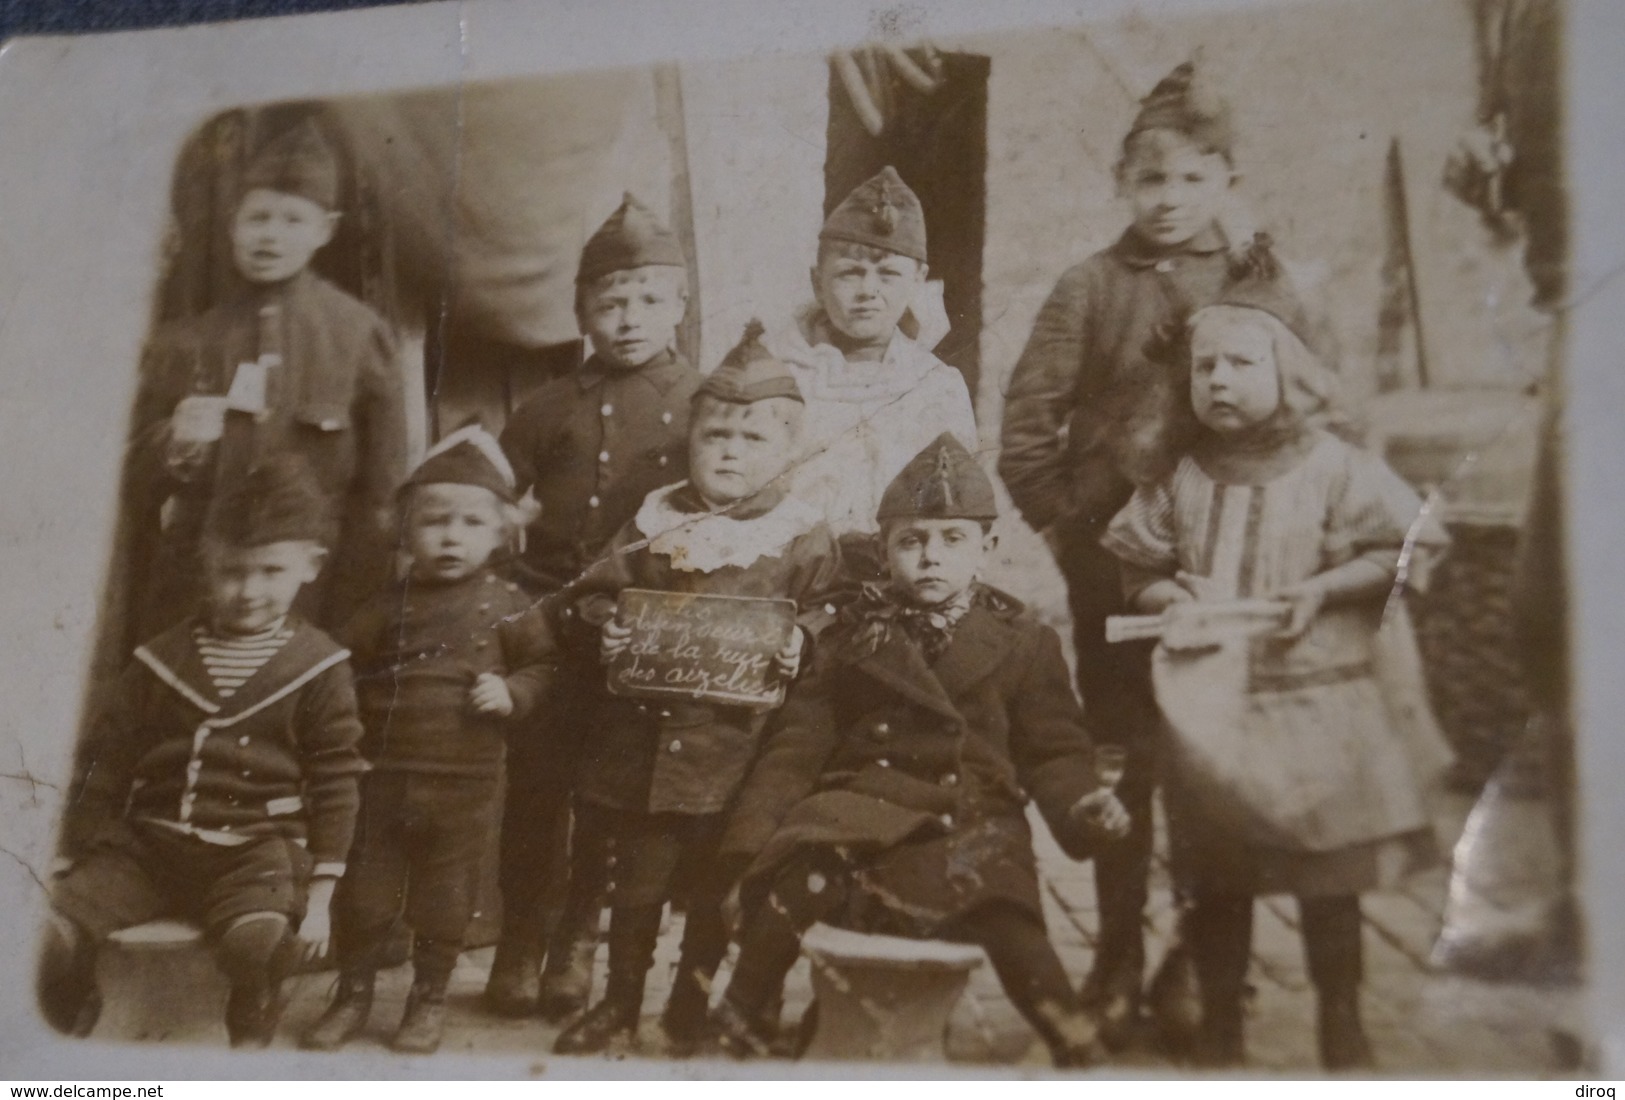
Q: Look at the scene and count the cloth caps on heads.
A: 9